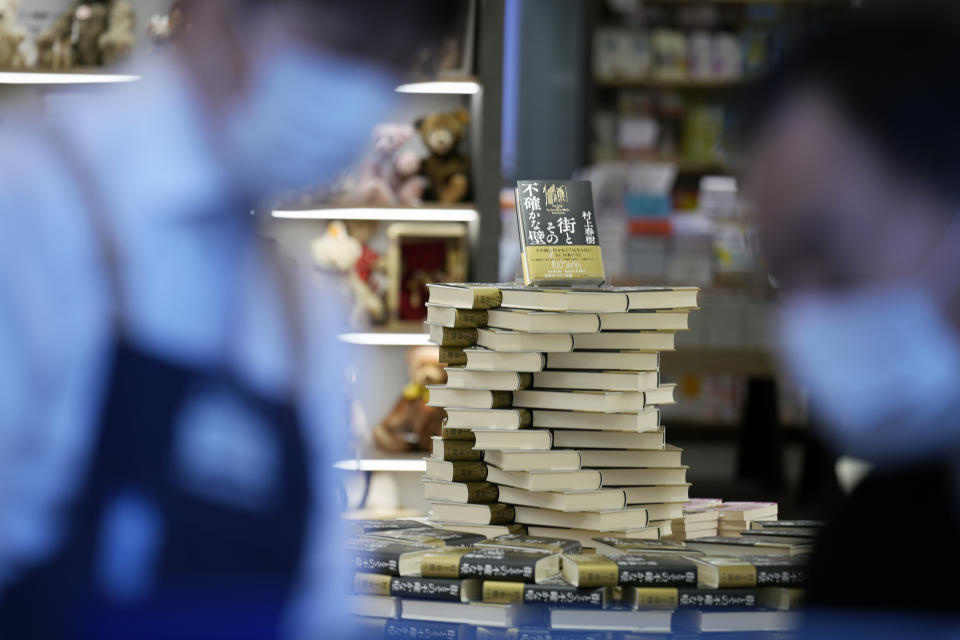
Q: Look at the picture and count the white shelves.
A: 5